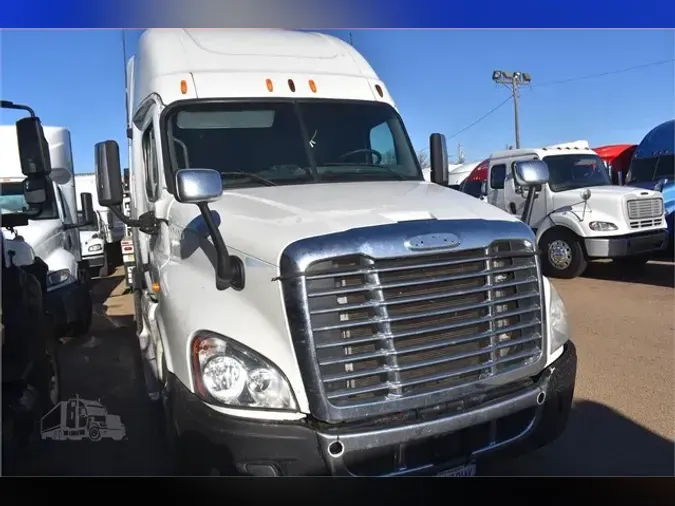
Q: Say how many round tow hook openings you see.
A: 2